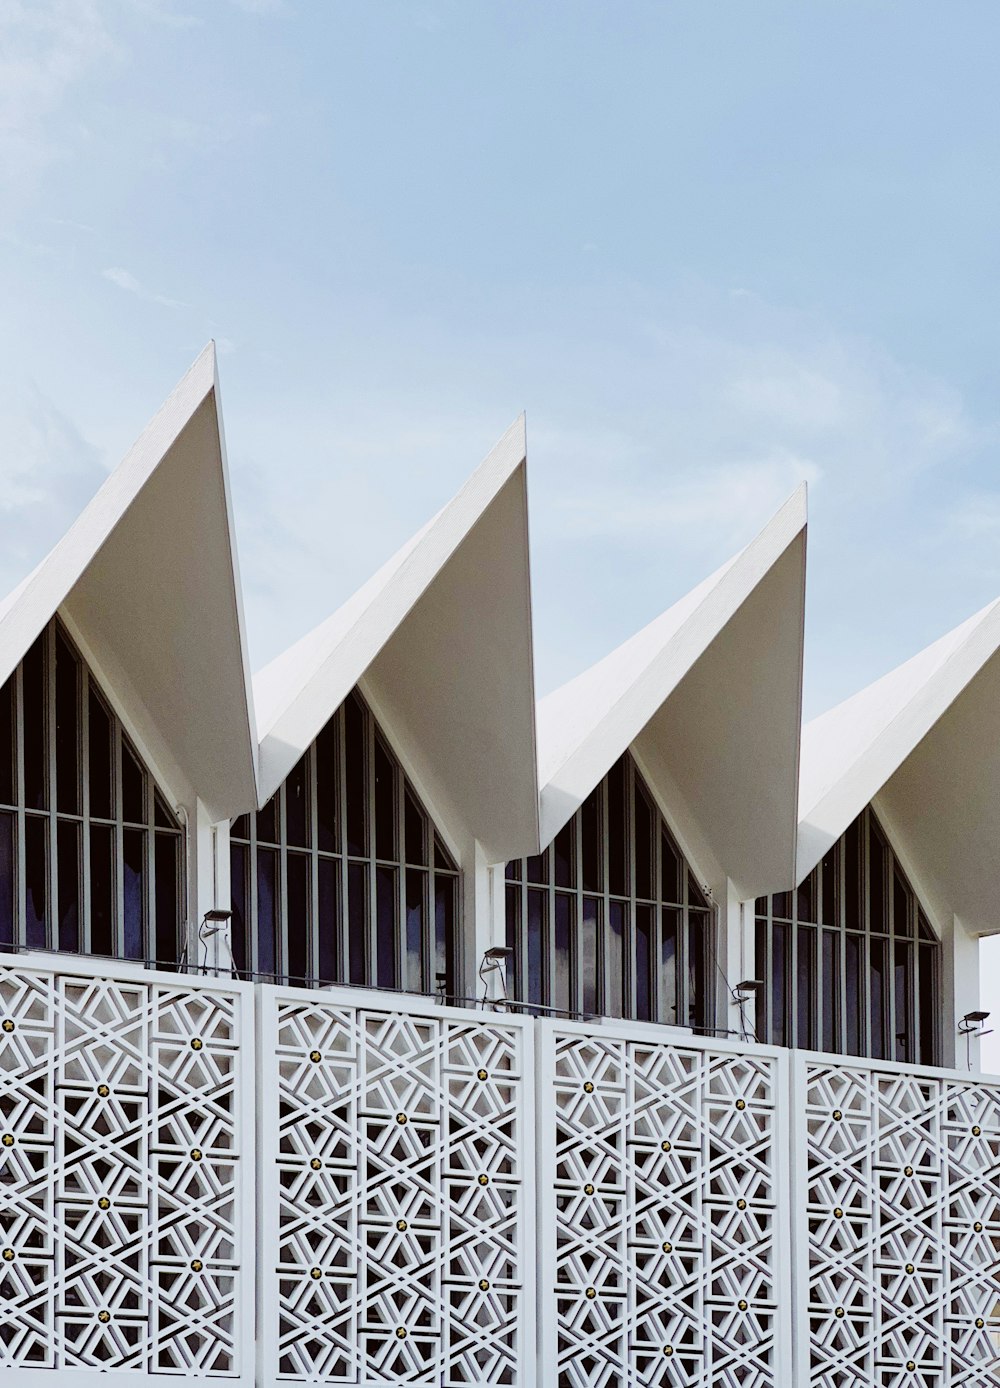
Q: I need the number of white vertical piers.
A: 4